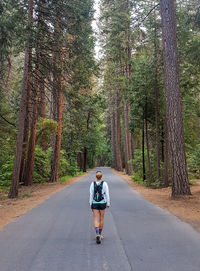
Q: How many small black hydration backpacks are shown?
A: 1